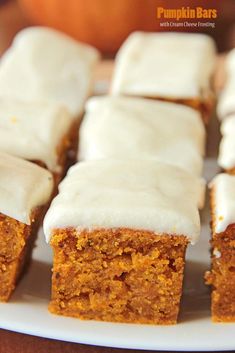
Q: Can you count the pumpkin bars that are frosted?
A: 9